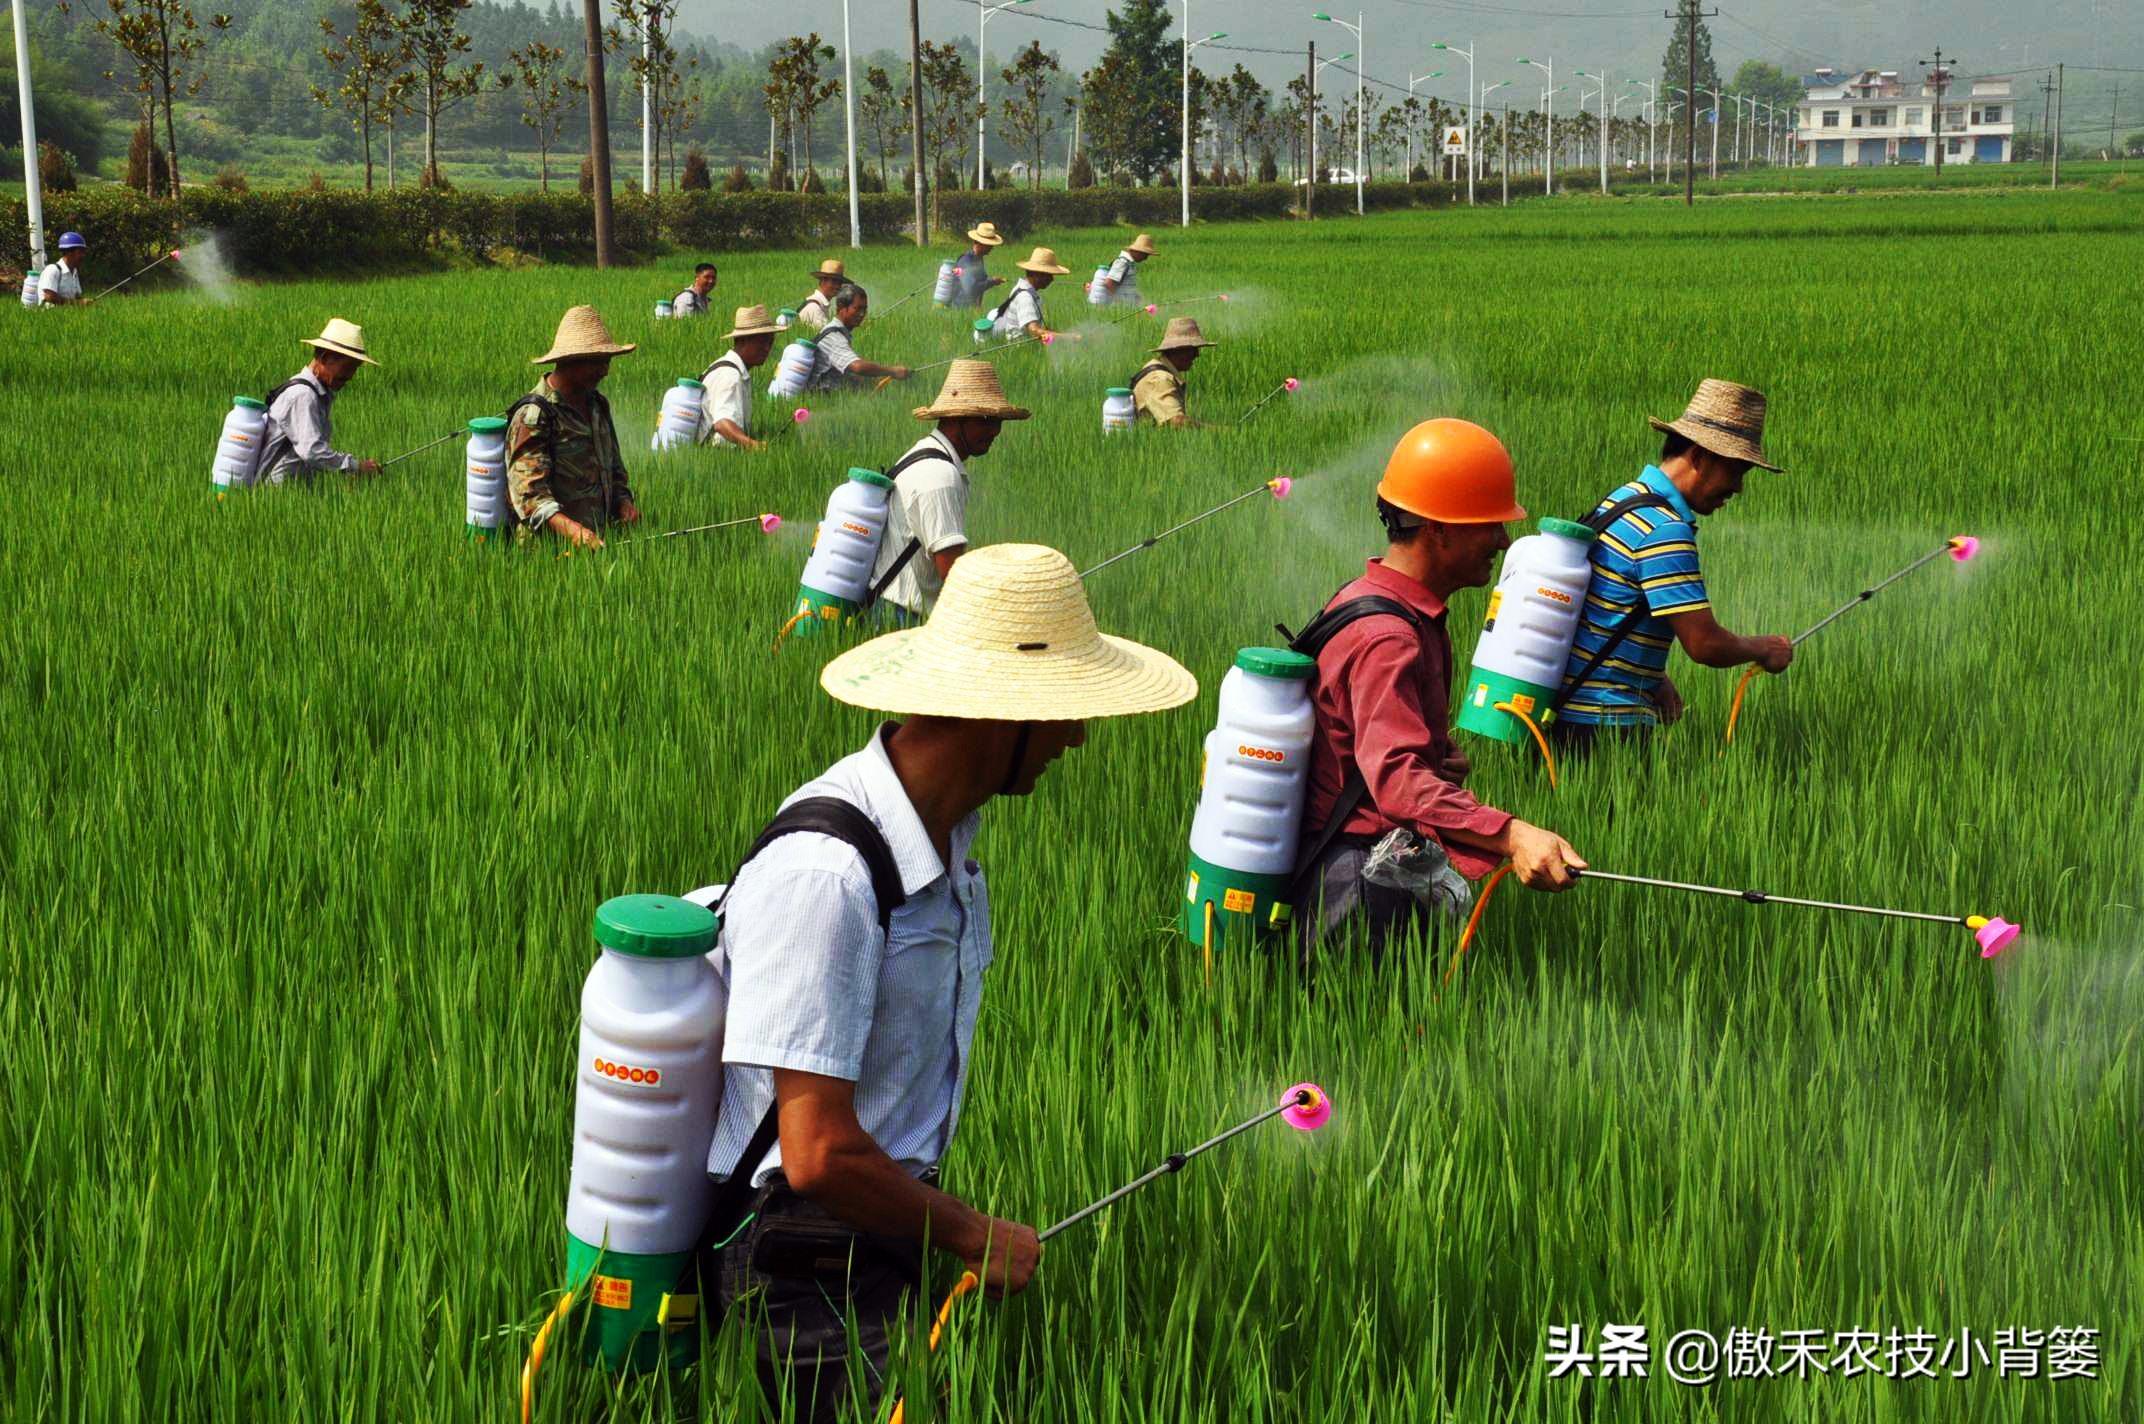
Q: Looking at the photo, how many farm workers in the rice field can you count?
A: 15